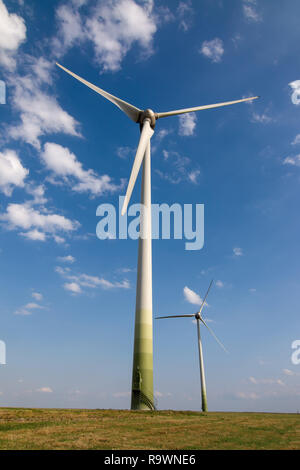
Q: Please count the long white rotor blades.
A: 6